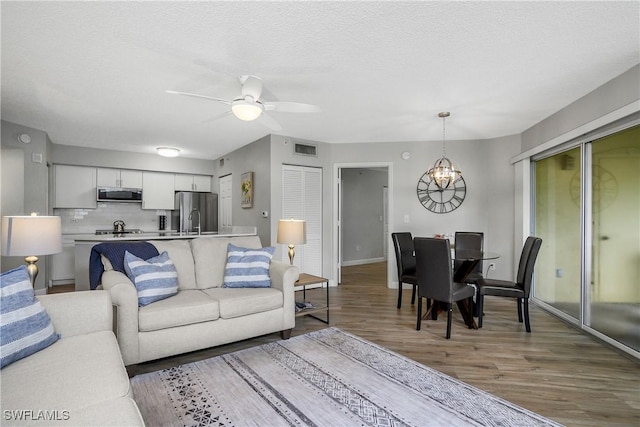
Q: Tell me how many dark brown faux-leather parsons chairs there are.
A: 4